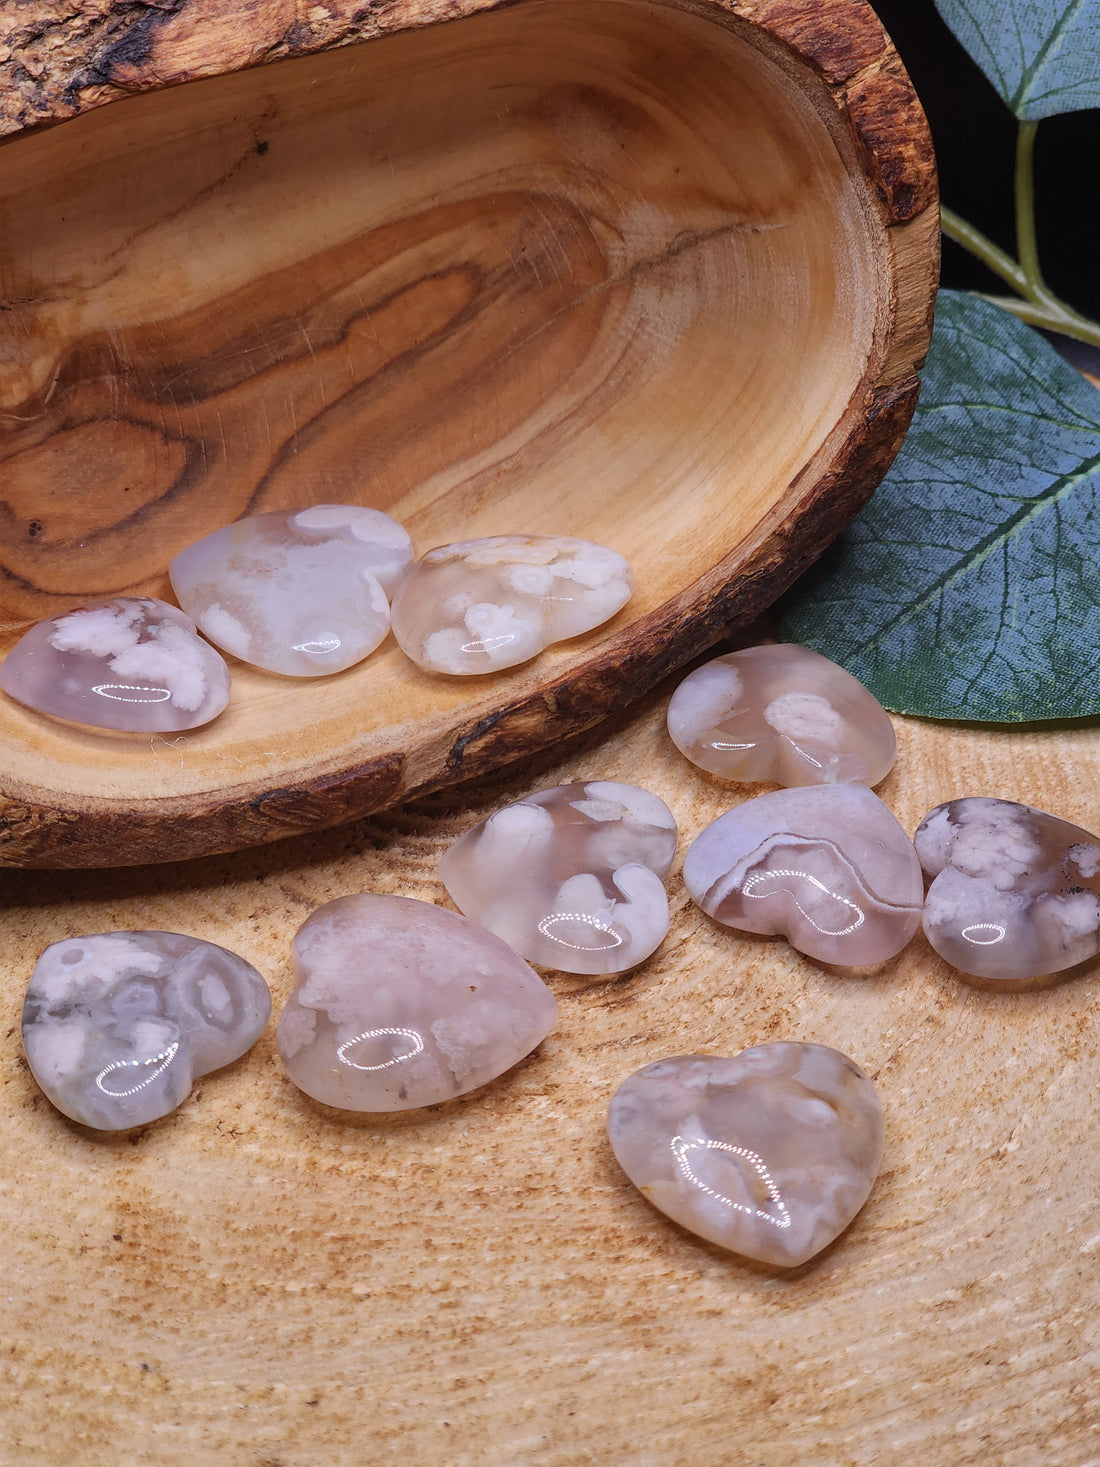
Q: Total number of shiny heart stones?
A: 10